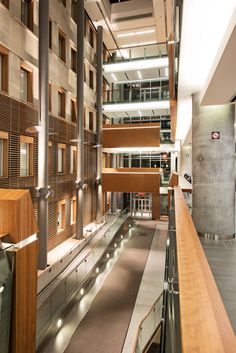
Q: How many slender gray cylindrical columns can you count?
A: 3